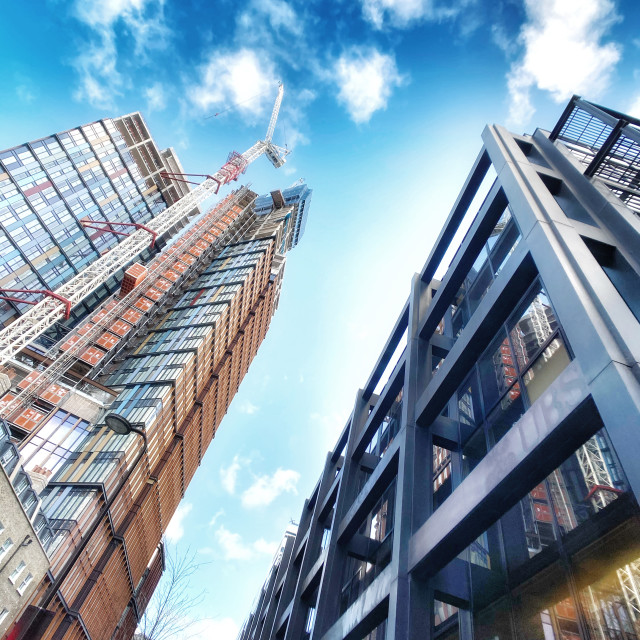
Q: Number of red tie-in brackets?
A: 3